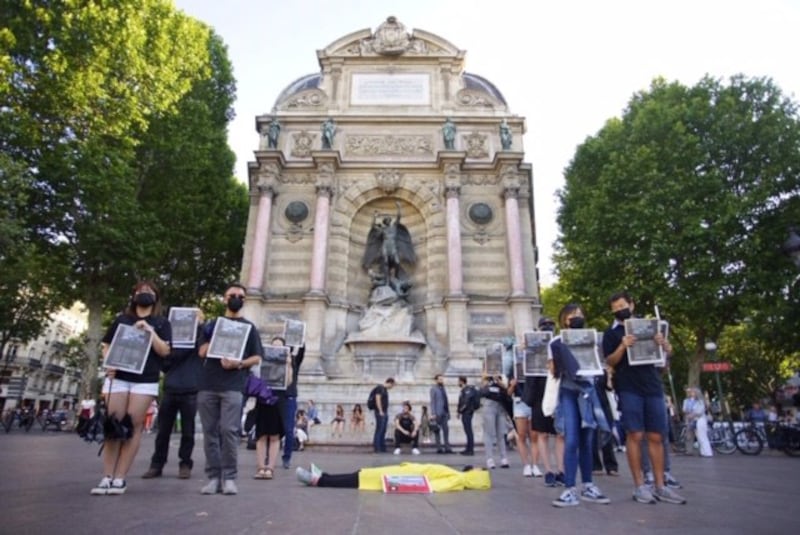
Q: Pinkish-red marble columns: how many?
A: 4